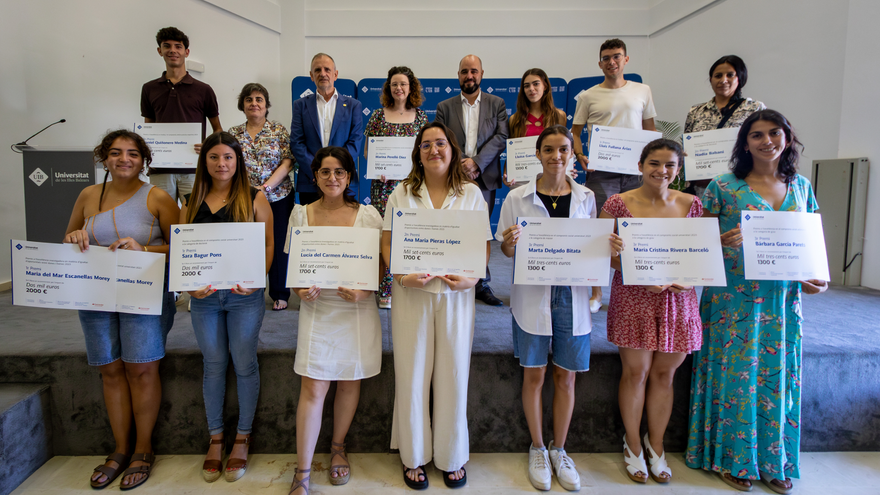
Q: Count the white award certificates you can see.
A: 13